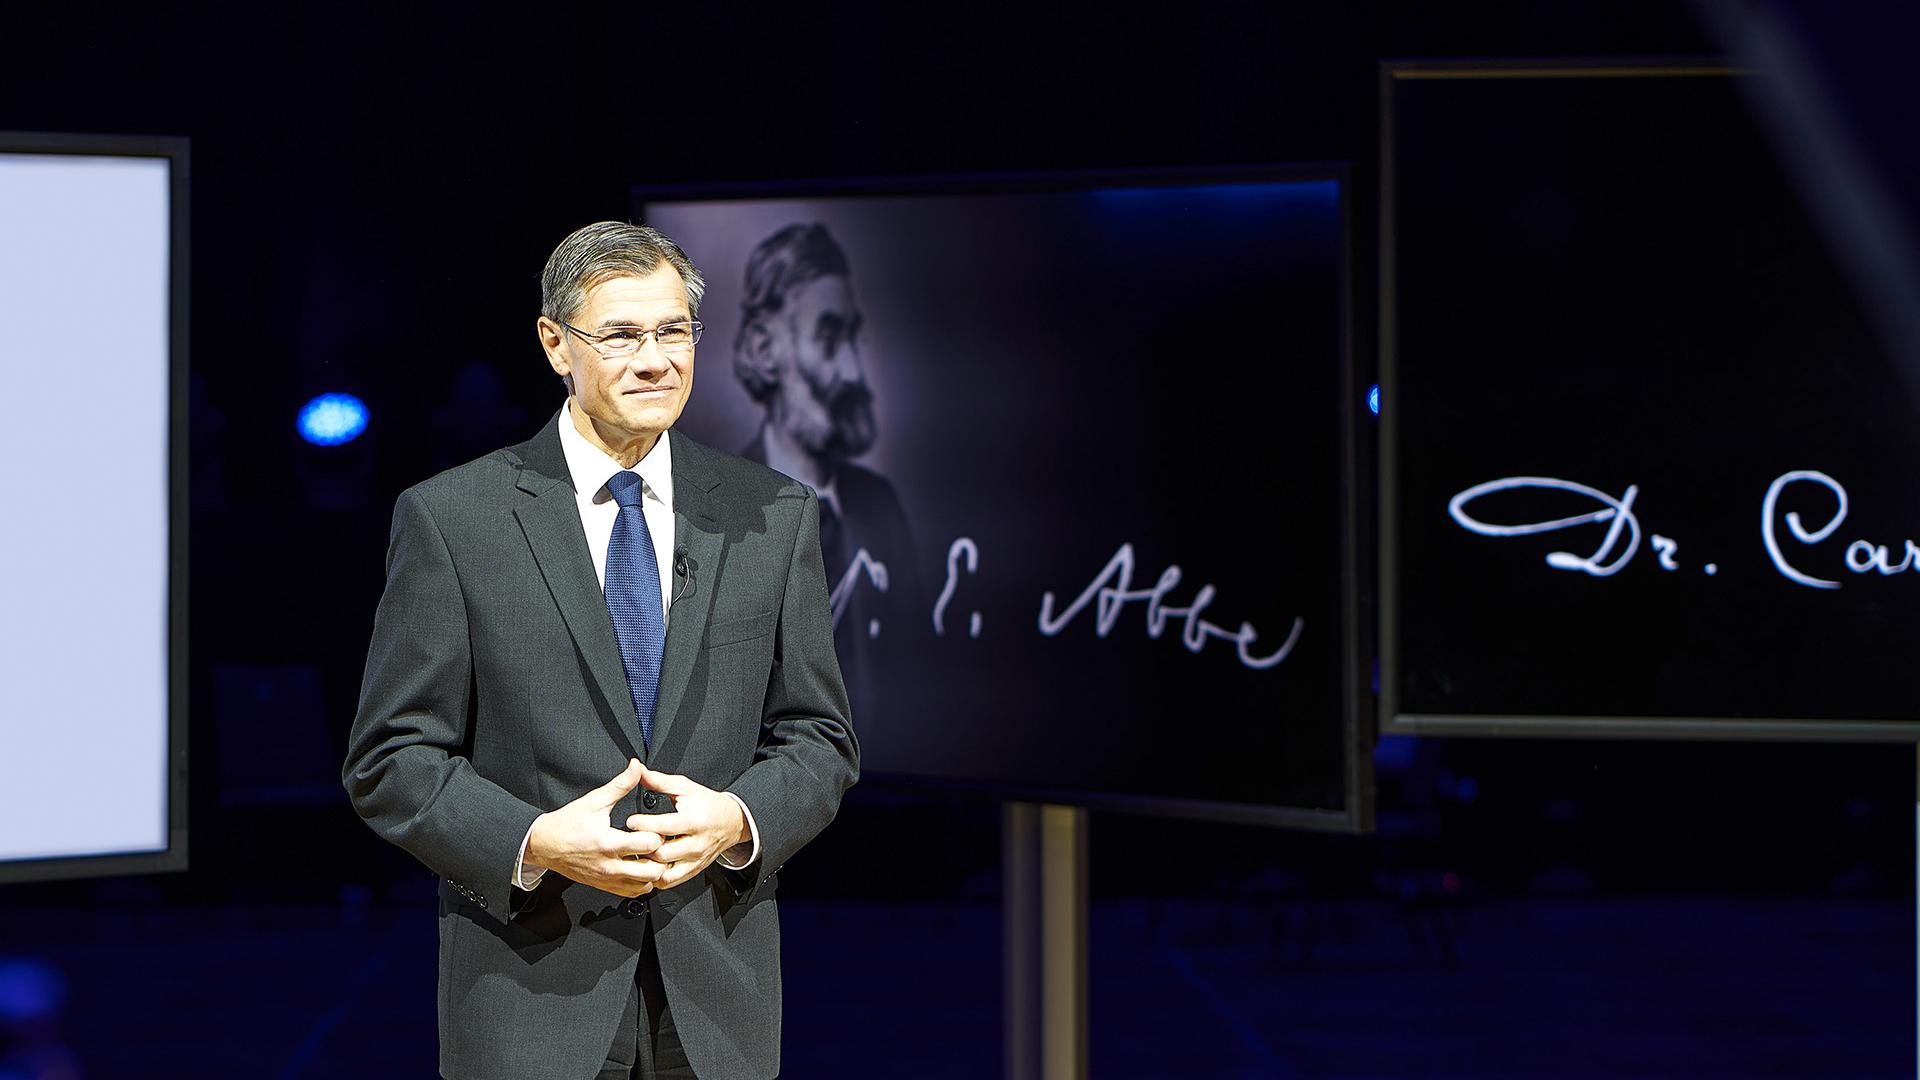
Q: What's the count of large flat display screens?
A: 3